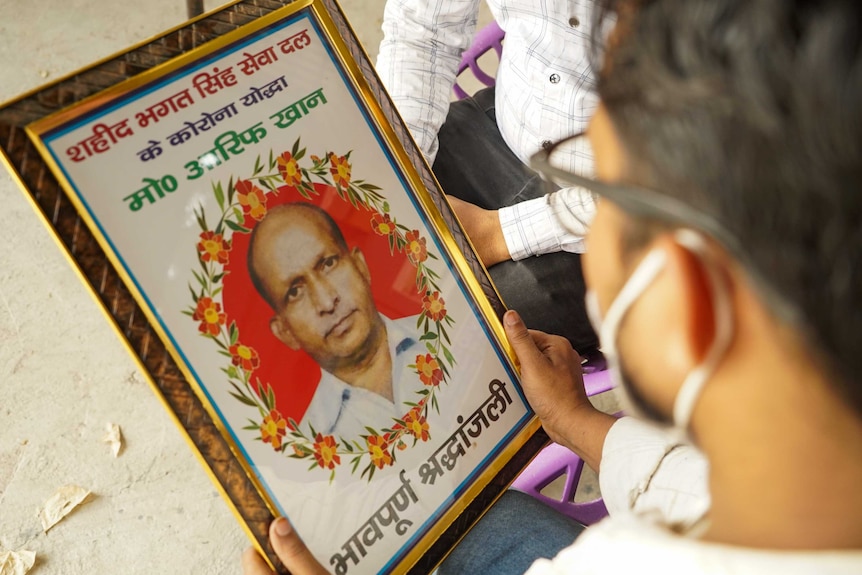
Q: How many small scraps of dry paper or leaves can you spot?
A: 3